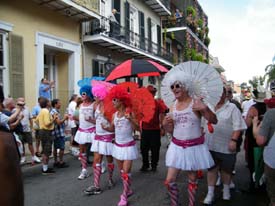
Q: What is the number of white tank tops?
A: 4